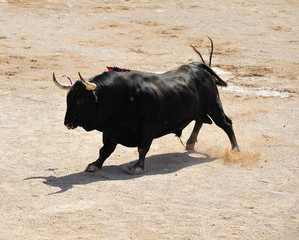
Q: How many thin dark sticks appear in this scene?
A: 2